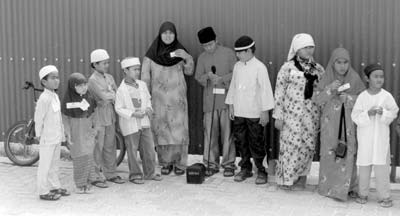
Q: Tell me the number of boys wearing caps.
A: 6